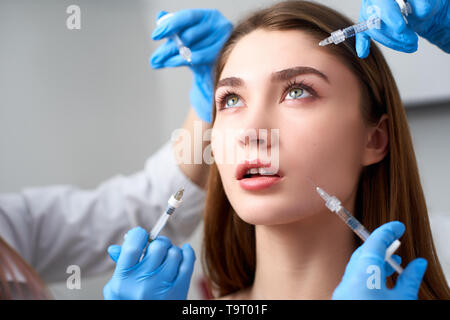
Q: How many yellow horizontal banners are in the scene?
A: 0